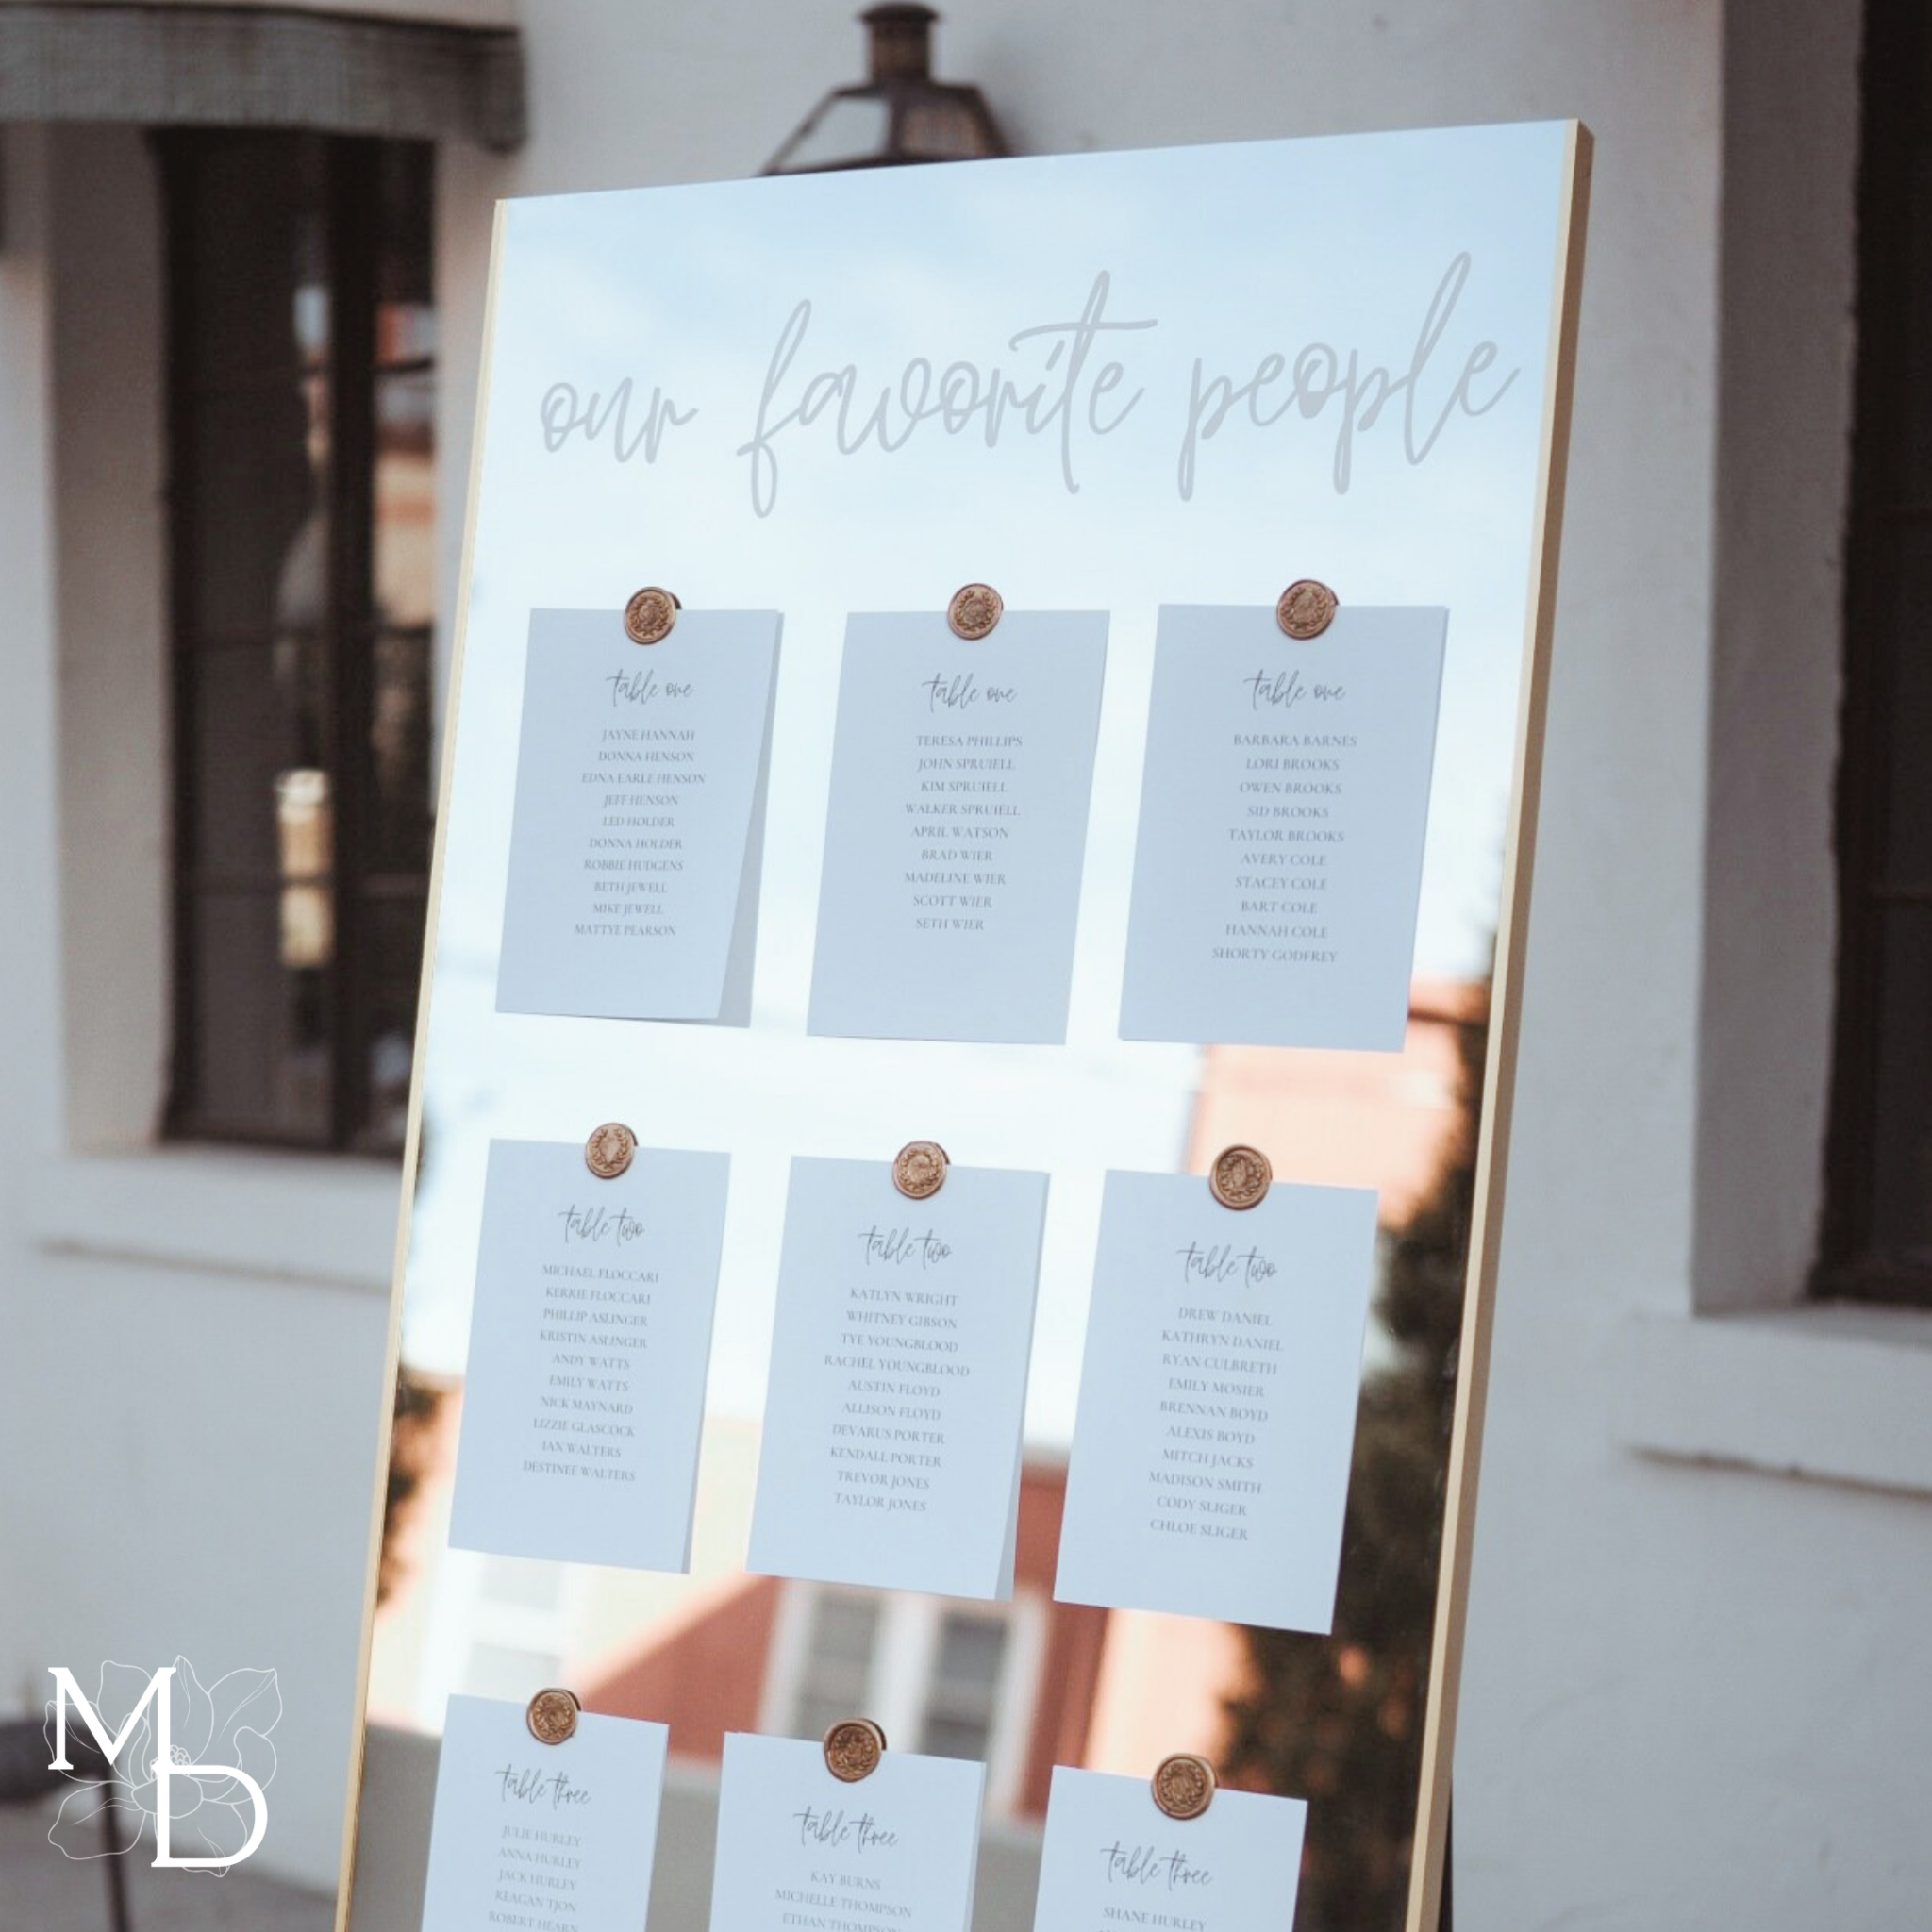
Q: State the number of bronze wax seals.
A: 9